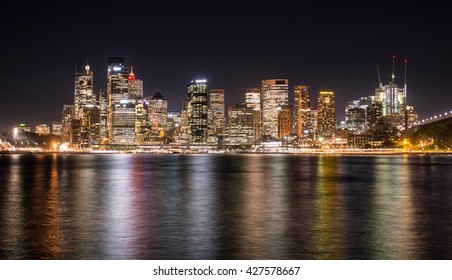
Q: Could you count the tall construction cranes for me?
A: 3